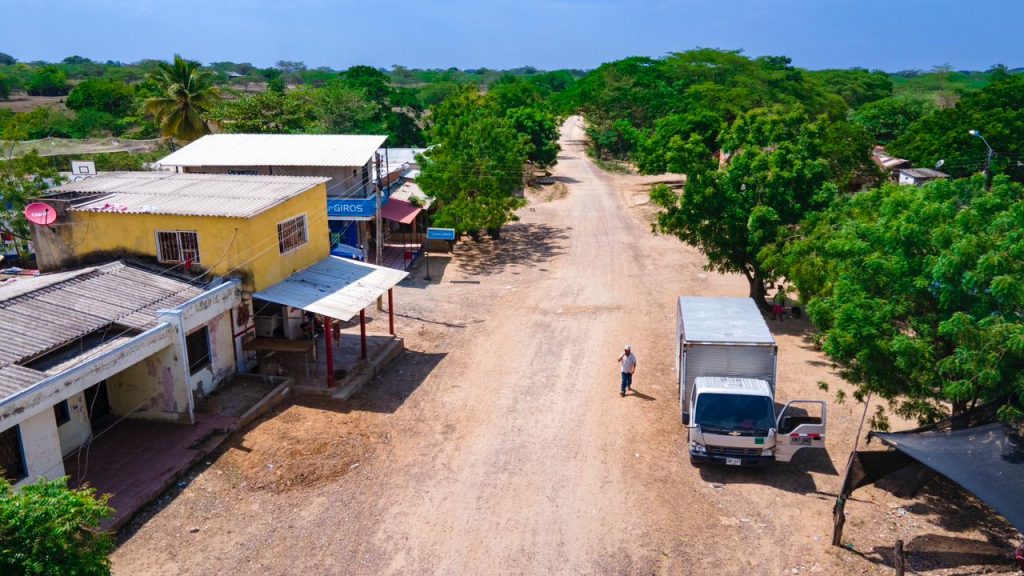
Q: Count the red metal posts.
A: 3